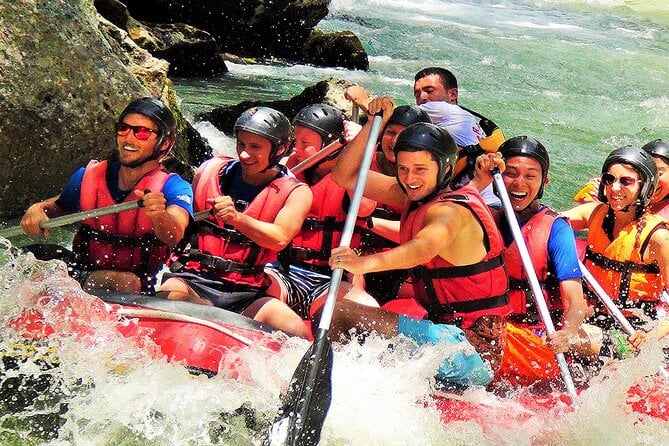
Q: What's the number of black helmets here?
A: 8